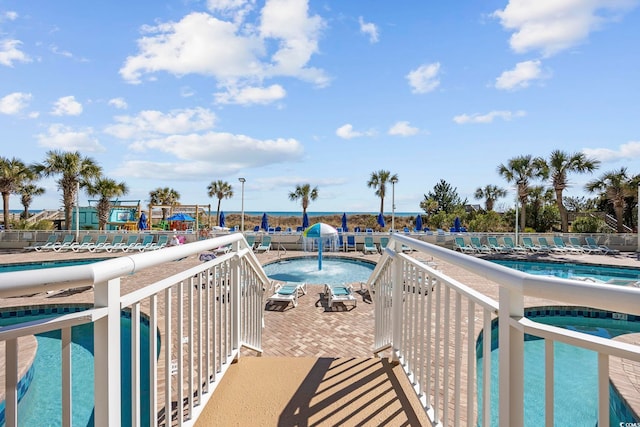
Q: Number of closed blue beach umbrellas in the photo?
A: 8